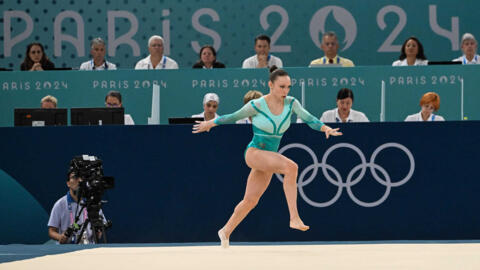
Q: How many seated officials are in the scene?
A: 14